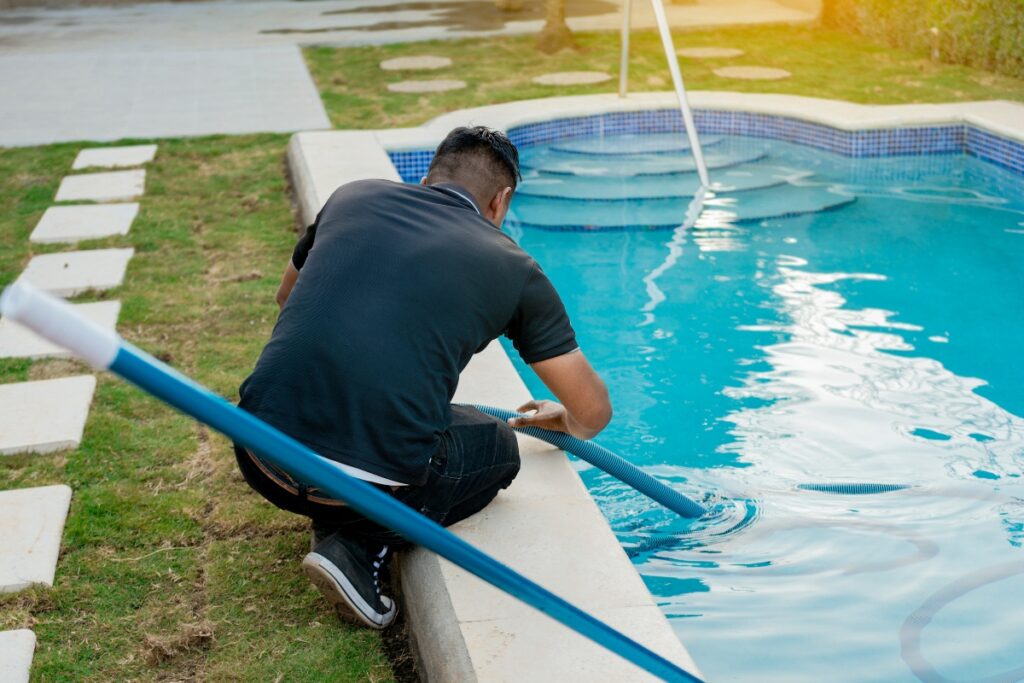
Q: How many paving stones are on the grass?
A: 13